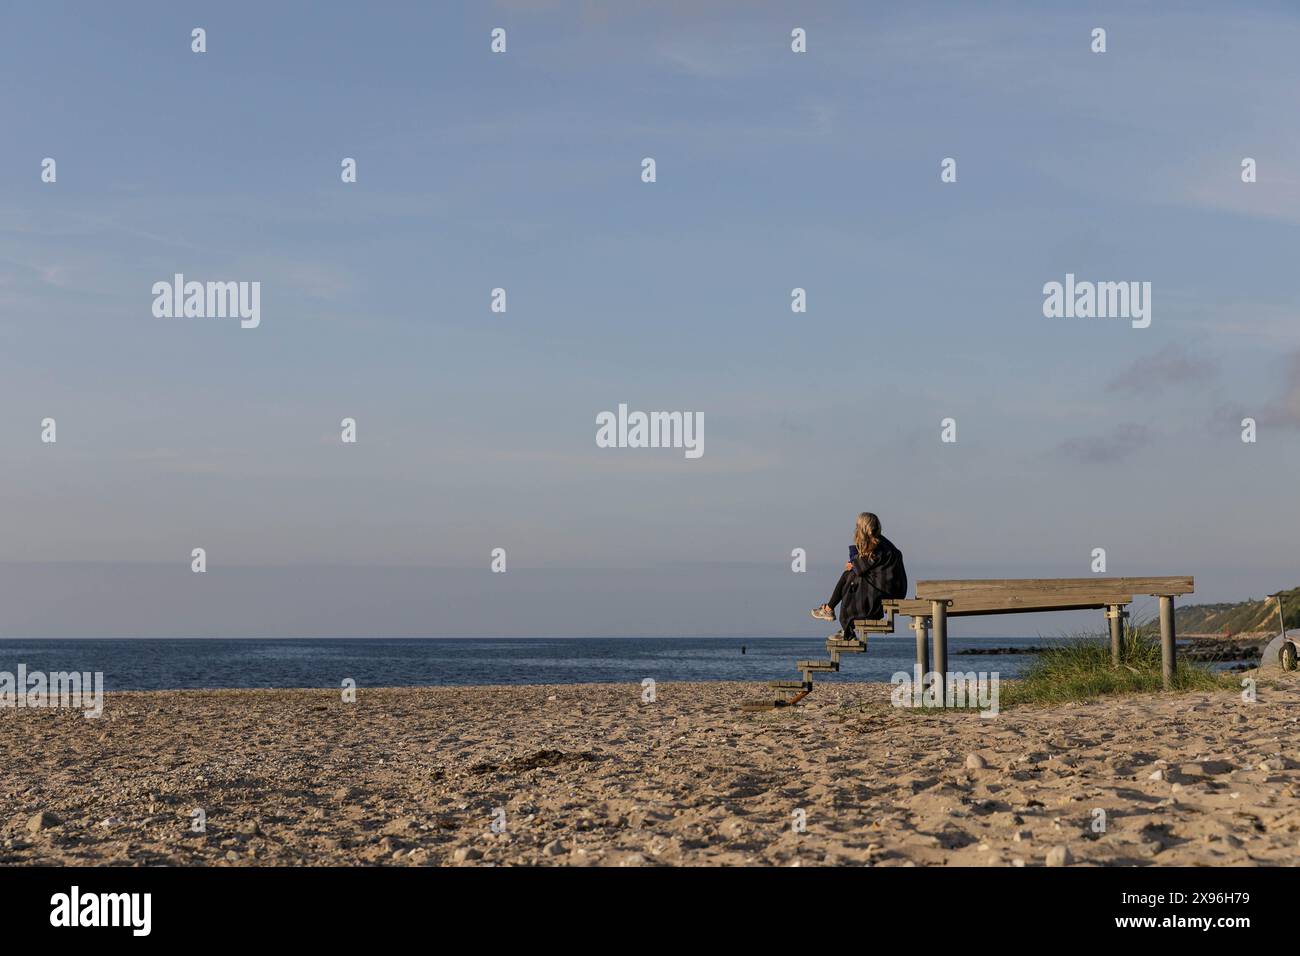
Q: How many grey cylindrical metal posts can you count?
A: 4